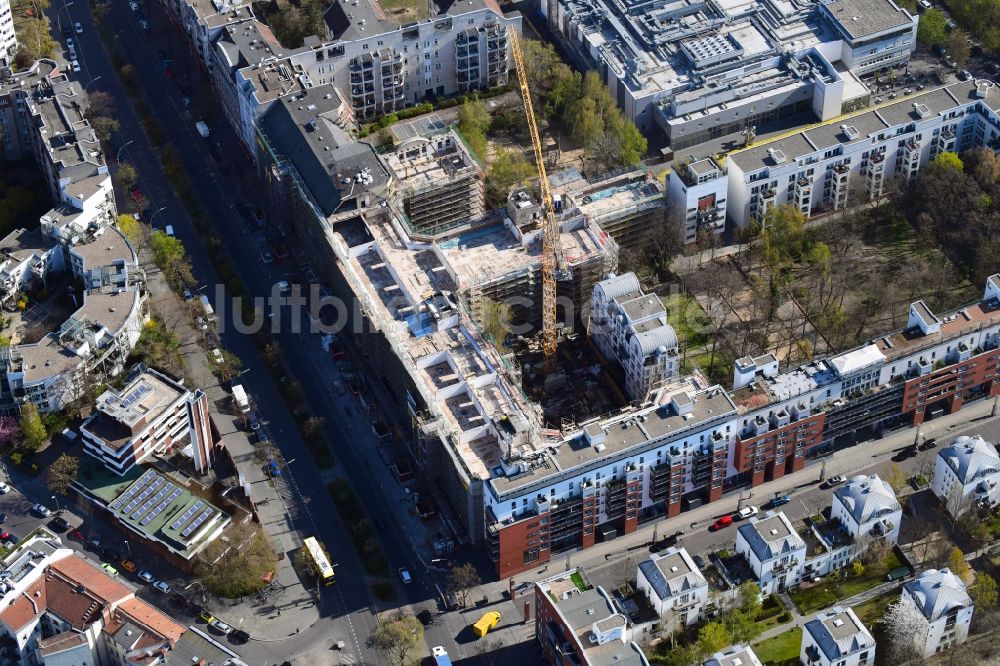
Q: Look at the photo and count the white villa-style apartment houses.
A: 7